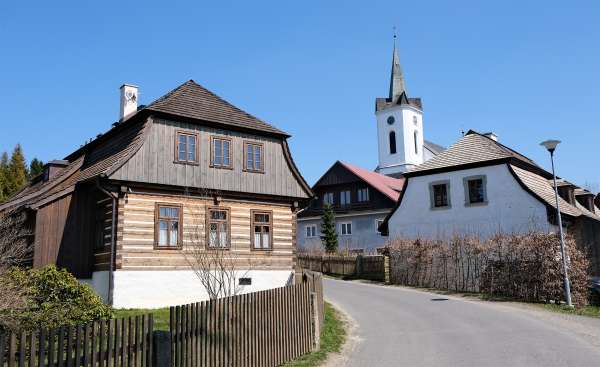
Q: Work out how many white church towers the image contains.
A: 1